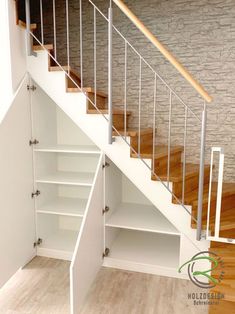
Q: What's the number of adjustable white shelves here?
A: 4